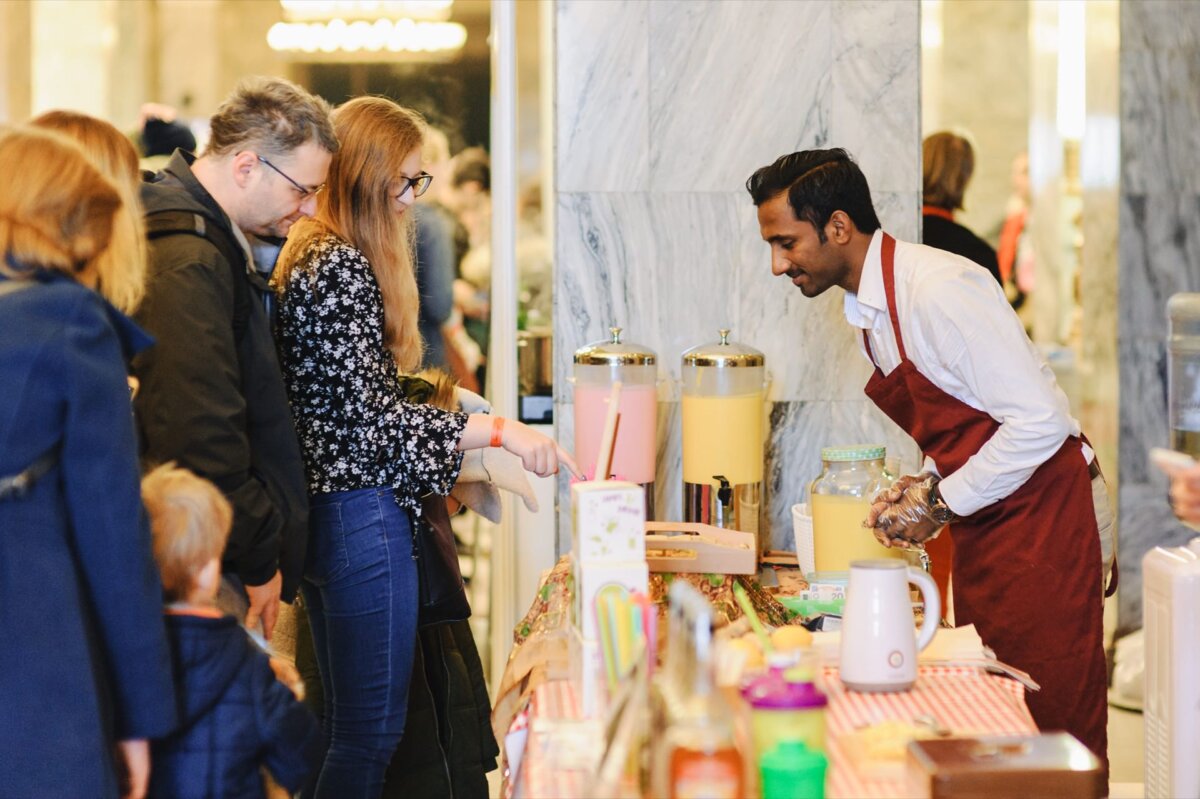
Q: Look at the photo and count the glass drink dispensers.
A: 3